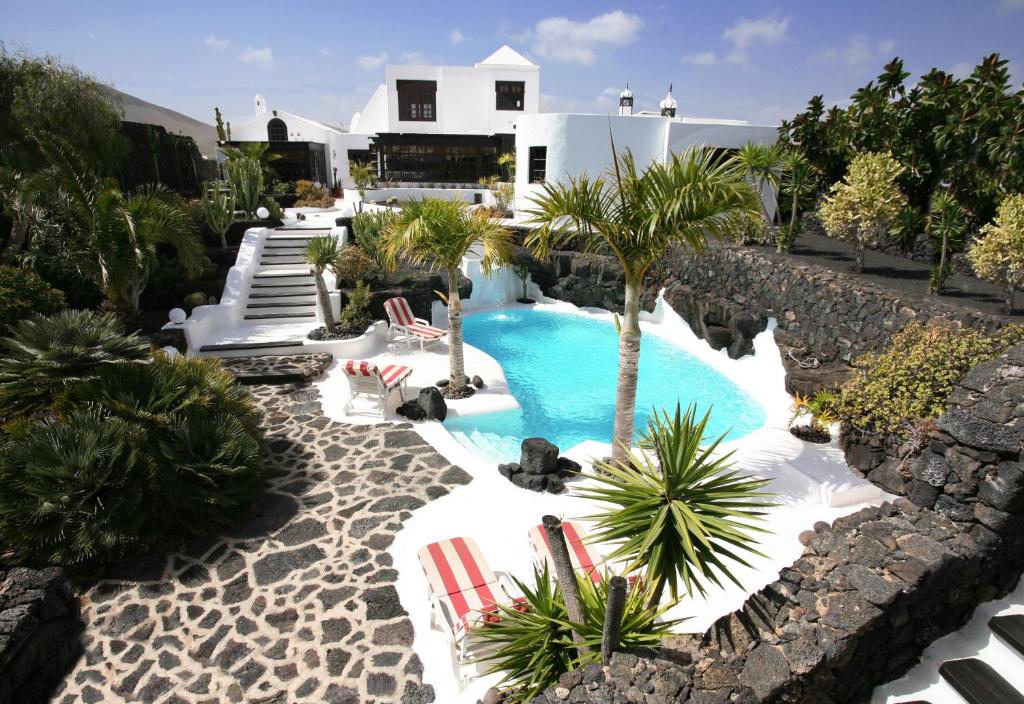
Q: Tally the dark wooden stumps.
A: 2